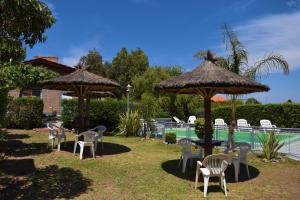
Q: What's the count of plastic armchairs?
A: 6